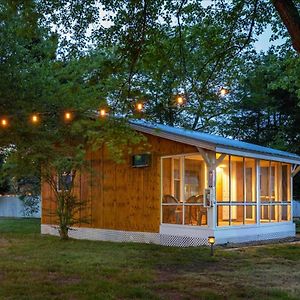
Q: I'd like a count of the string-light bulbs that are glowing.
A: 7